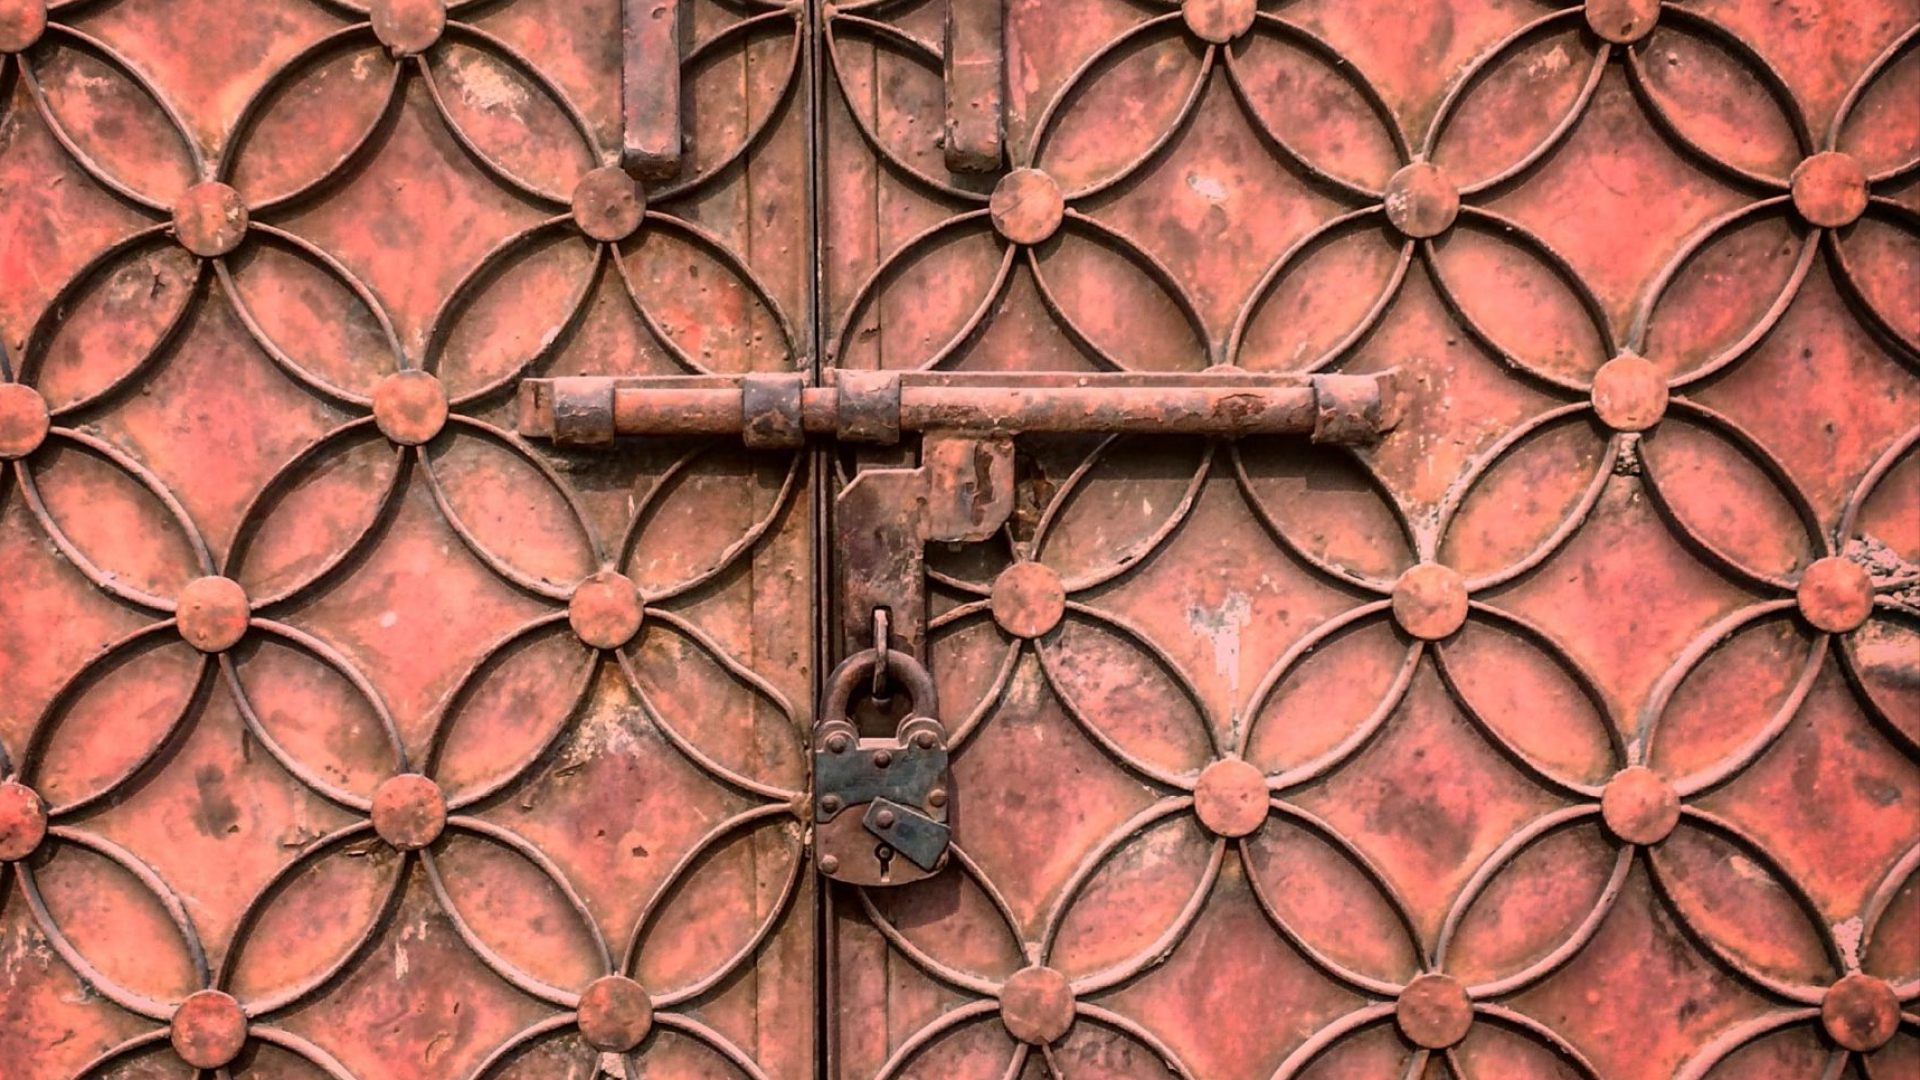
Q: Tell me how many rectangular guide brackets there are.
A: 4